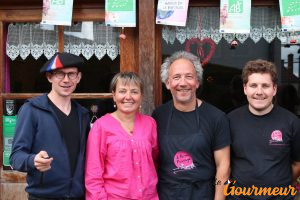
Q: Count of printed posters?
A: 5